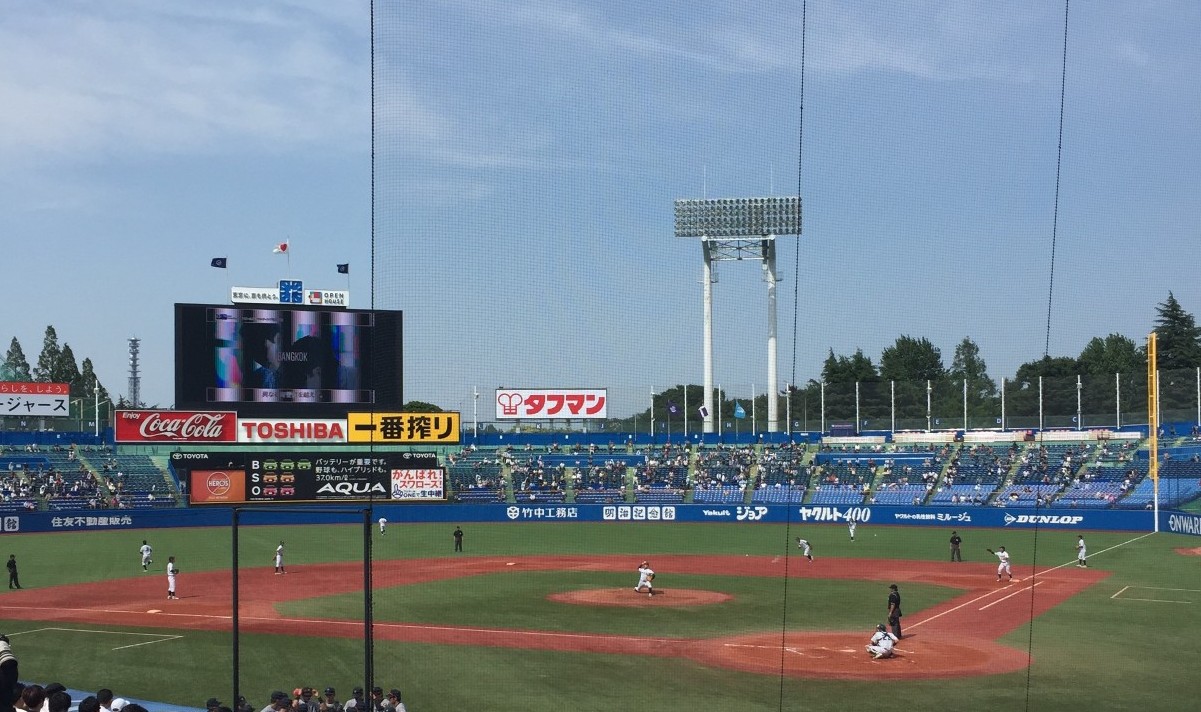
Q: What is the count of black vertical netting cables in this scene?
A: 3